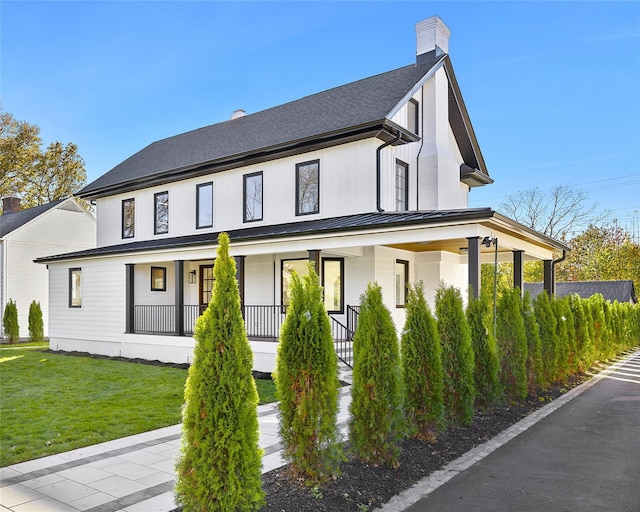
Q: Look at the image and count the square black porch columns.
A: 7